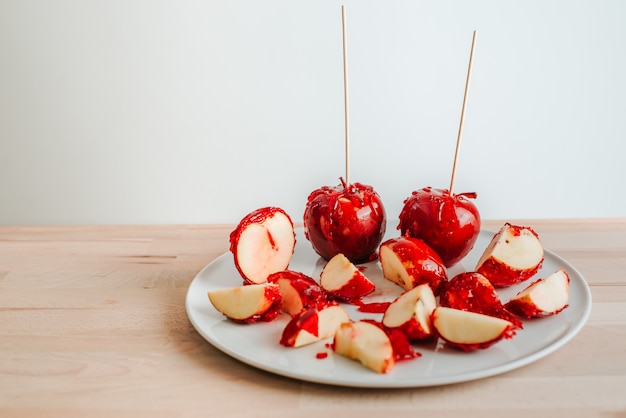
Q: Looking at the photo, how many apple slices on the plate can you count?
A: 12